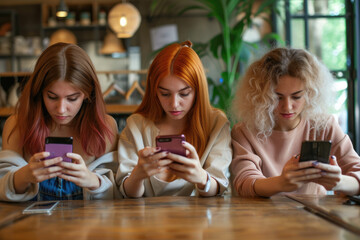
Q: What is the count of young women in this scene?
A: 3